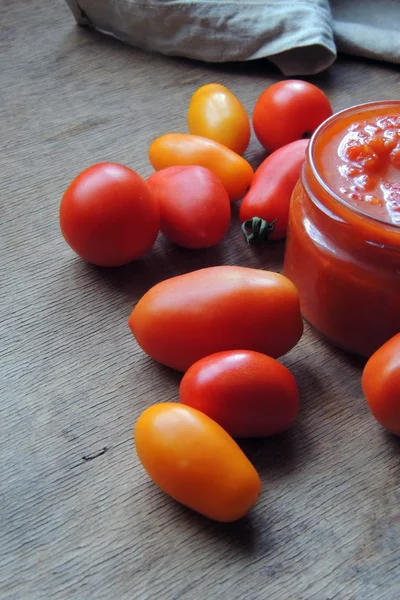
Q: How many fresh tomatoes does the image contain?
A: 10